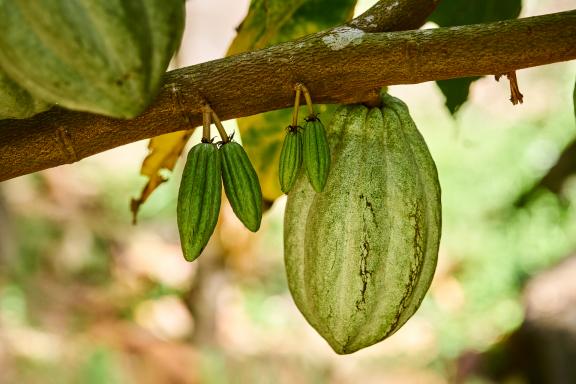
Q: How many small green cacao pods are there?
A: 4